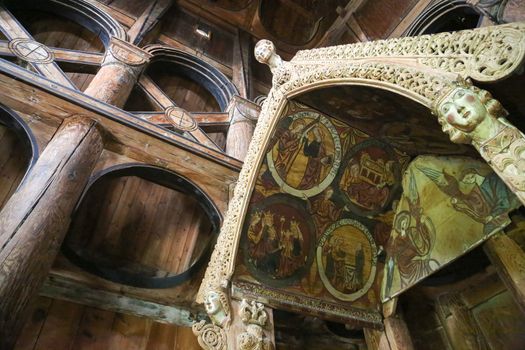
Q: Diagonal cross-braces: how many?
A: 2